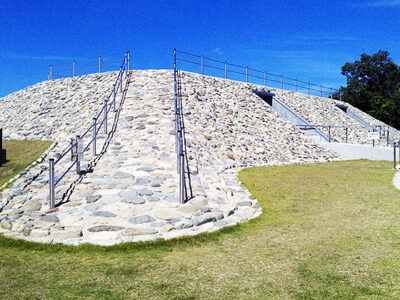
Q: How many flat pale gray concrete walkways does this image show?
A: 1